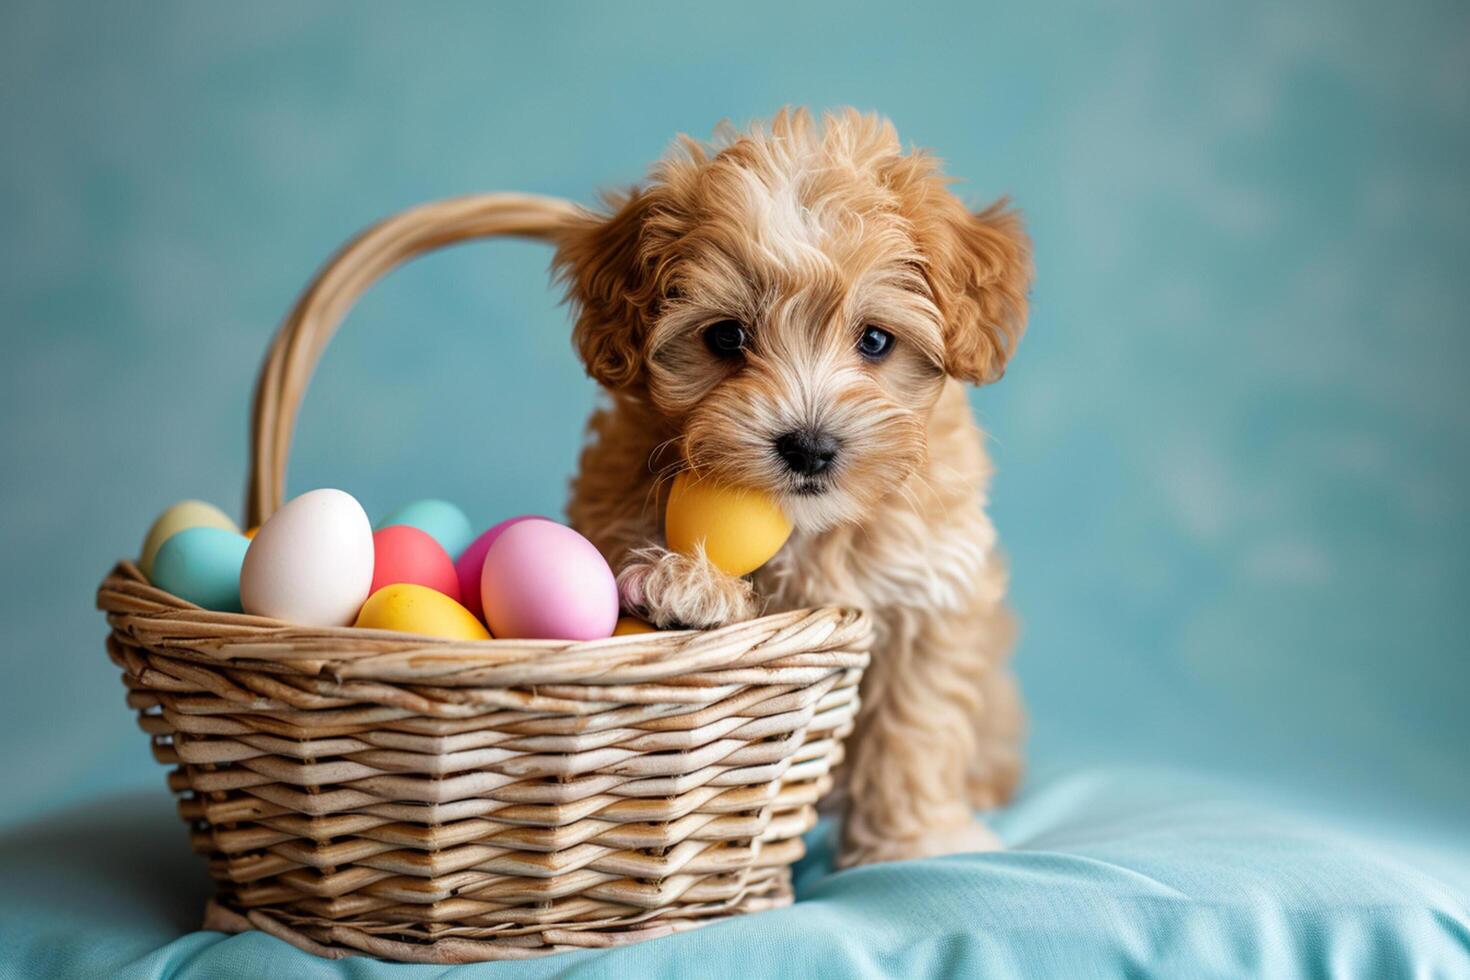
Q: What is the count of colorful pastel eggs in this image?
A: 11